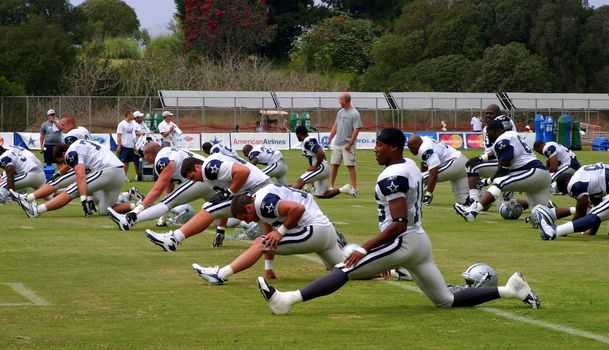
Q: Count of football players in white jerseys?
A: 15